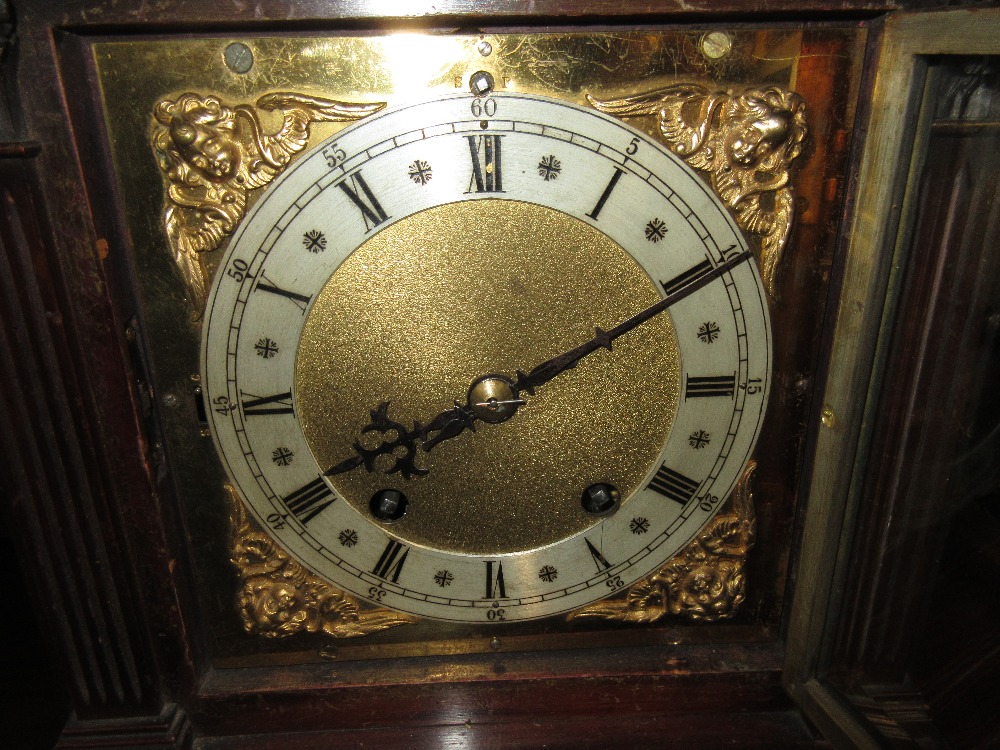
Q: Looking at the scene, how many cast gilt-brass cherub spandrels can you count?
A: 4